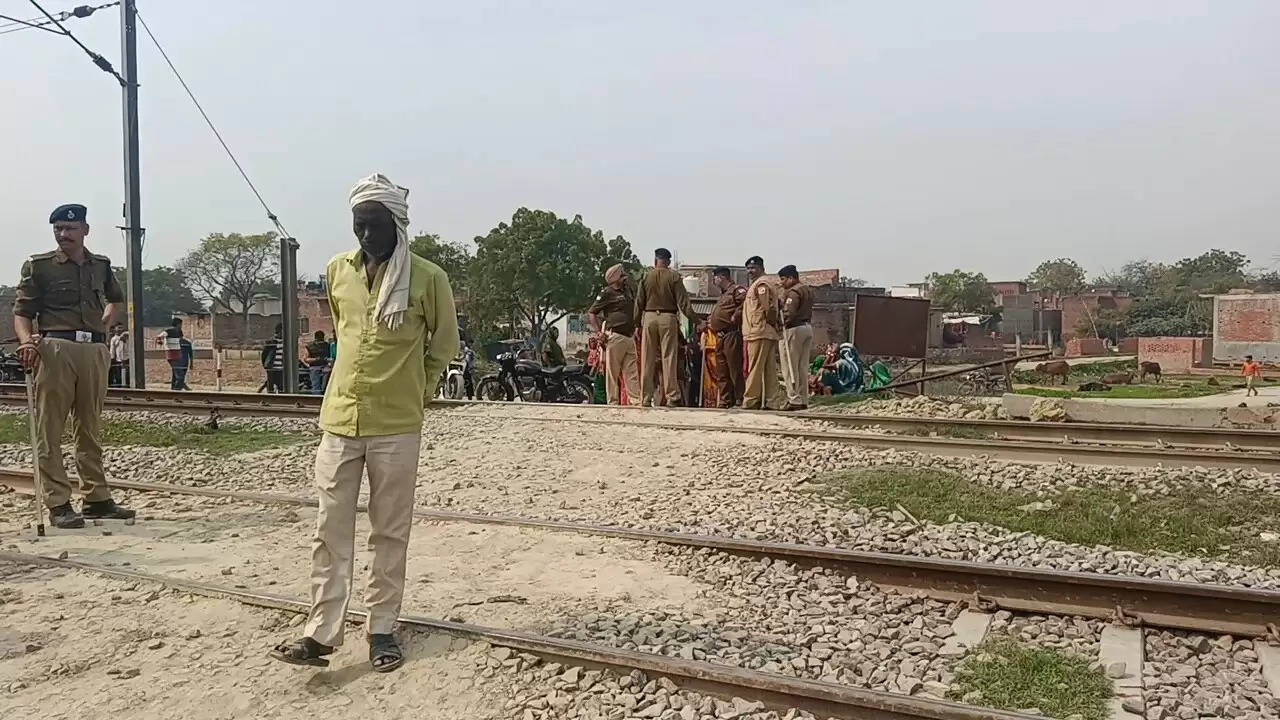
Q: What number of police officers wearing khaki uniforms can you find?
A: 6